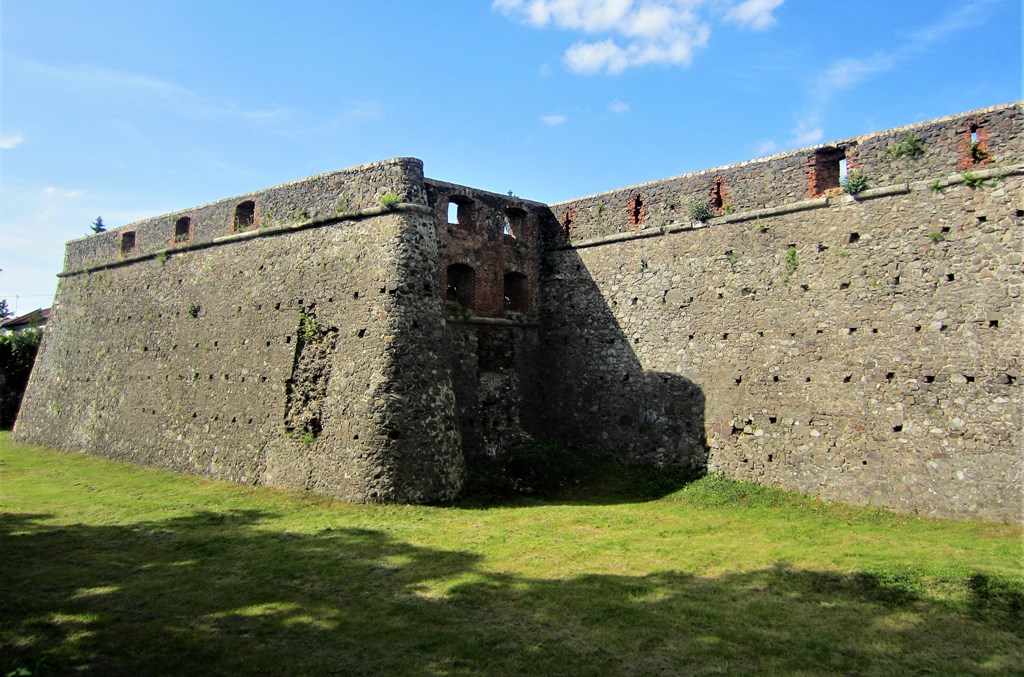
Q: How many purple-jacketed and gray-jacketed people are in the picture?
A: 0